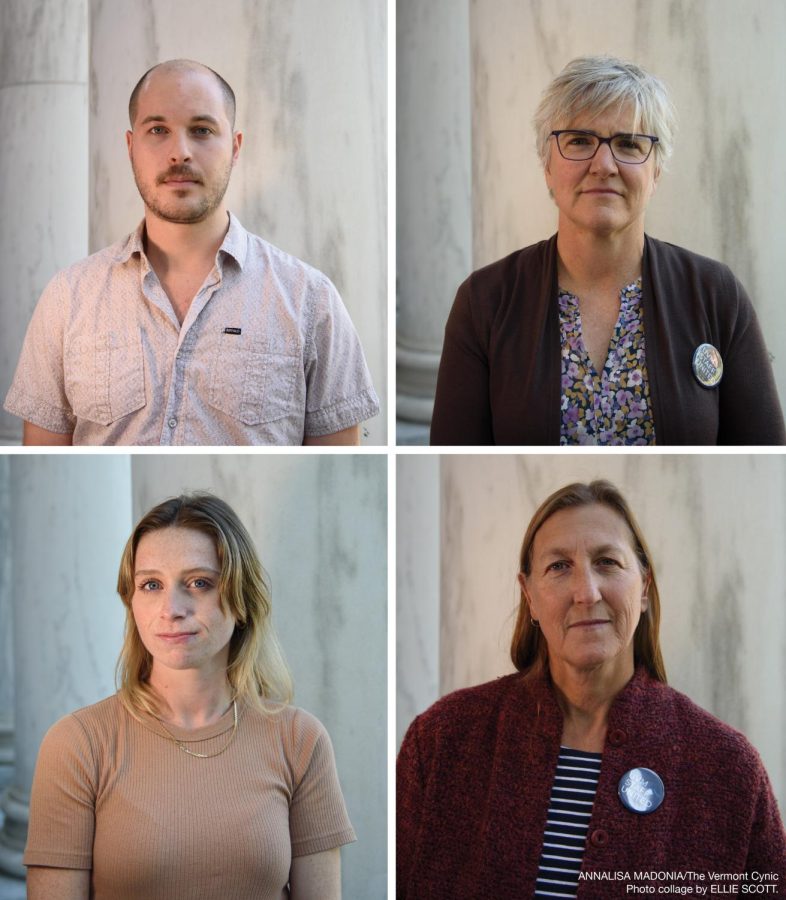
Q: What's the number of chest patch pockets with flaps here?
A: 2